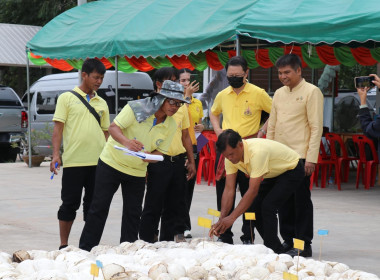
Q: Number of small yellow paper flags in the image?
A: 6